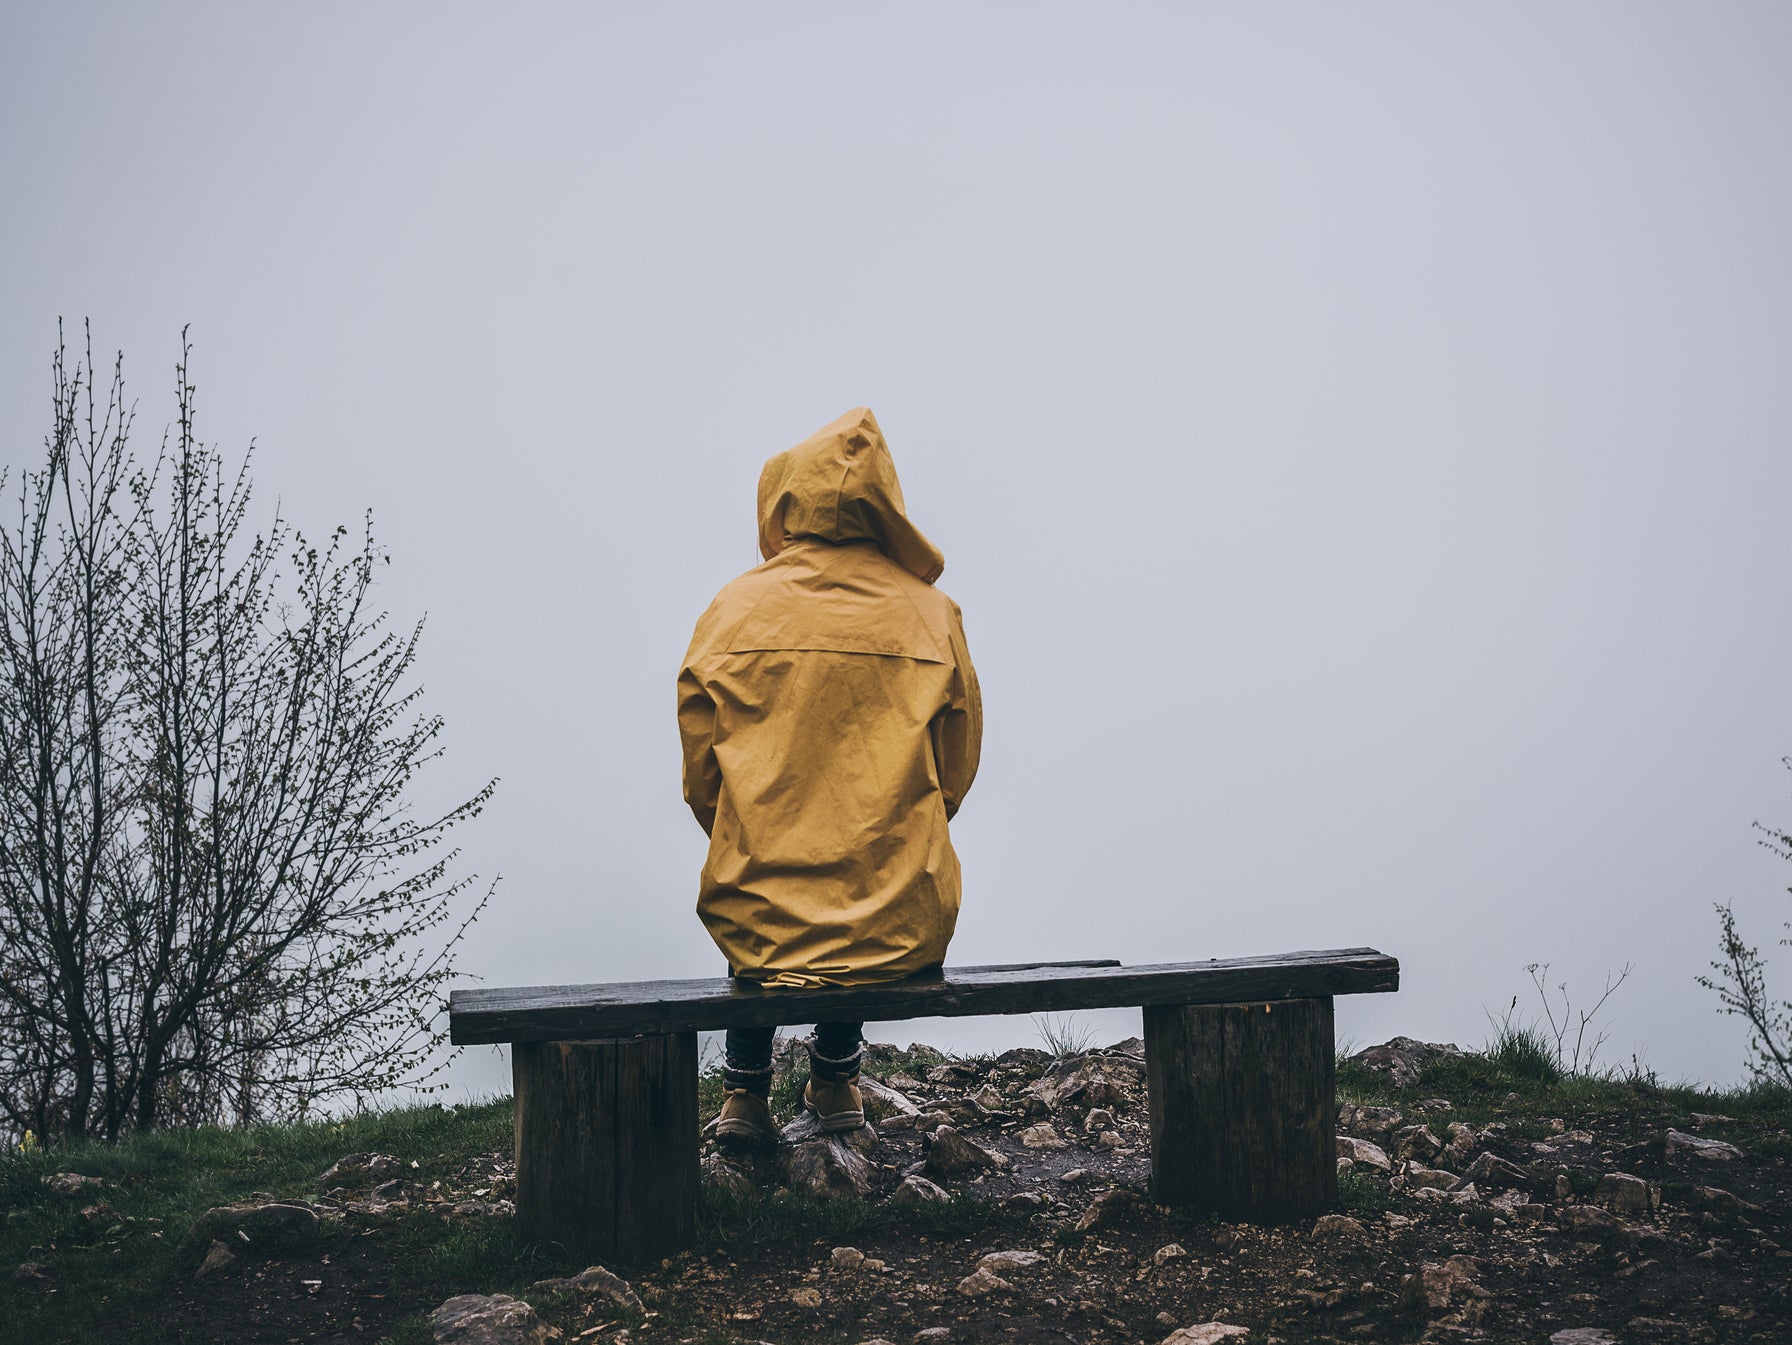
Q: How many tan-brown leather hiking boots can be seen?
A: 2